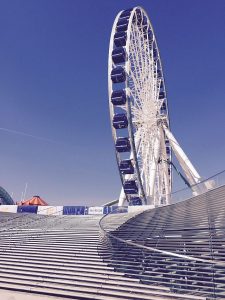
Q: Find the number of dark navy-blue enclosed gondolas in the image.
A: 11